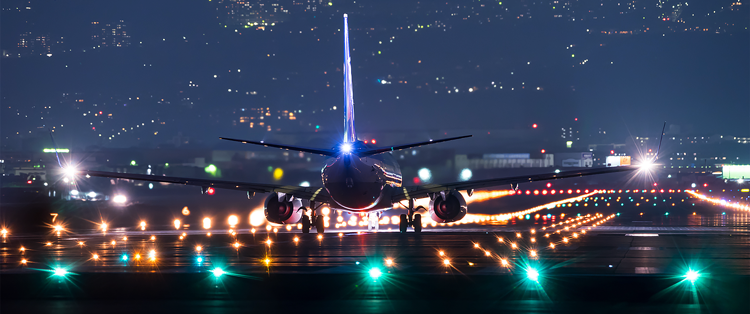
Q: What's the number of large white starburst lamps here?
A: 2